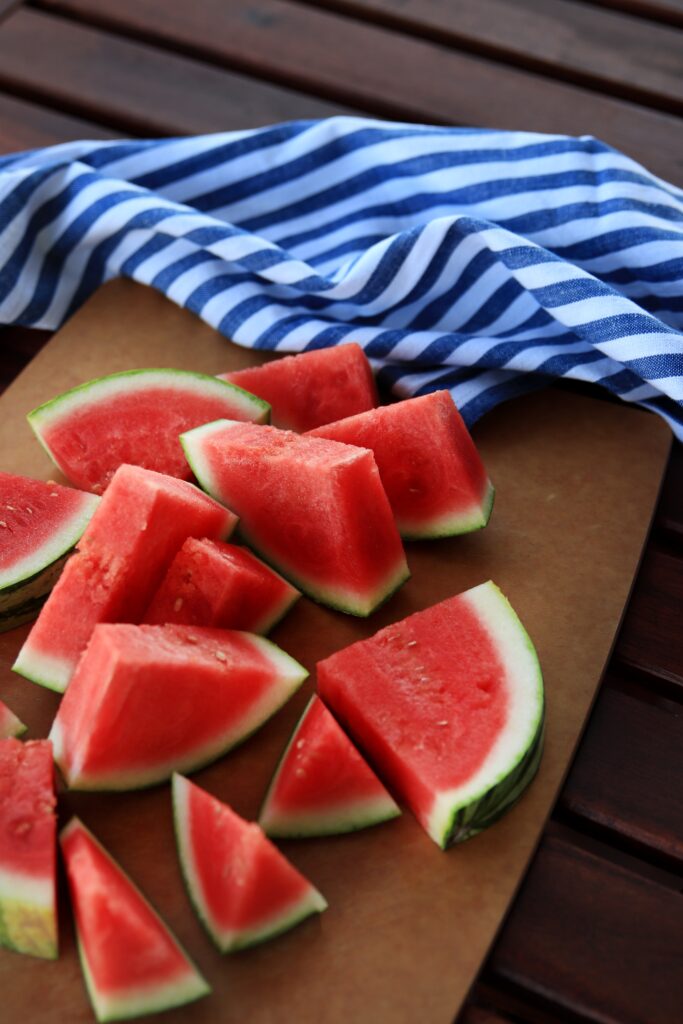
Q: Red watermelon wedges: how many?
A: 14